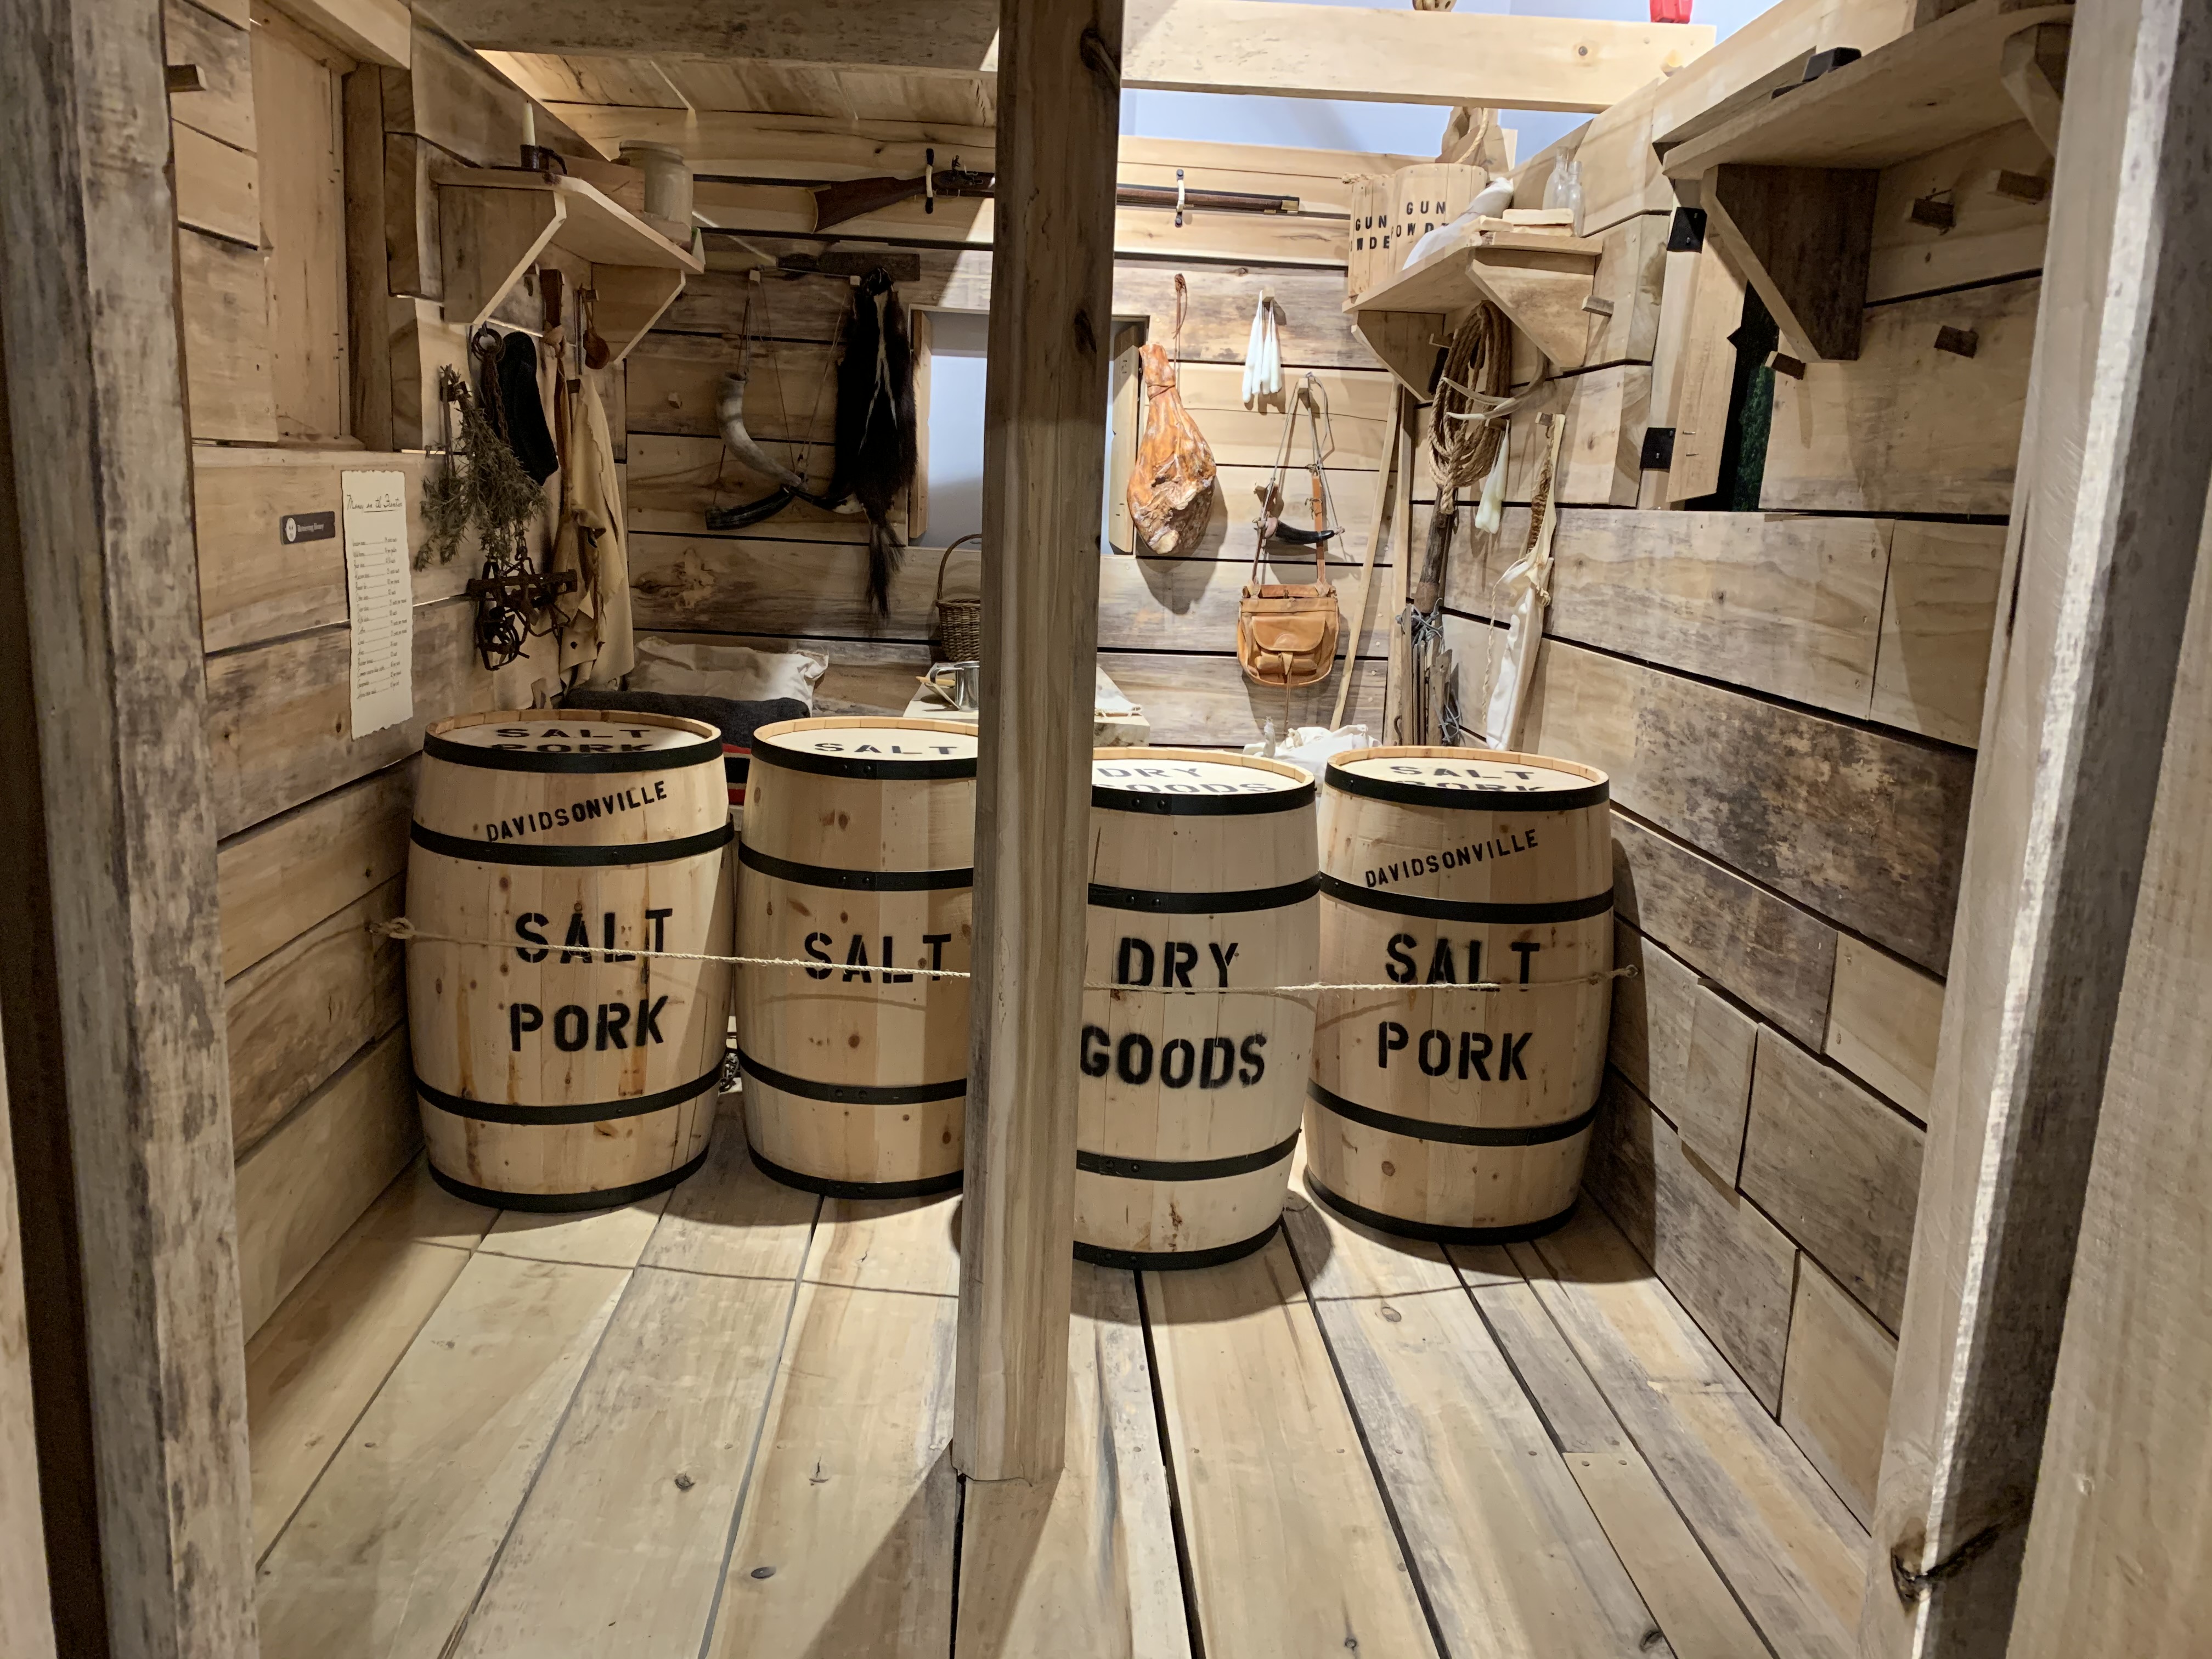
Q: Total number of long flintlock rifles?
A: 1